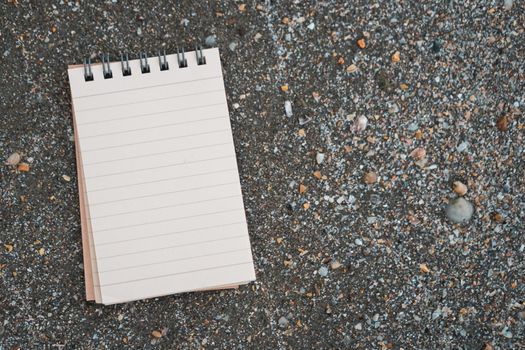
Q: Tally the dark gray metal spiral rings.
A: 7